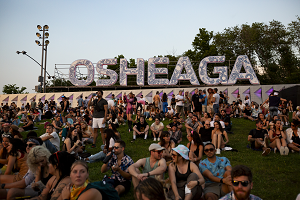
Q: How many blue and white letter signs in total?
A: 7